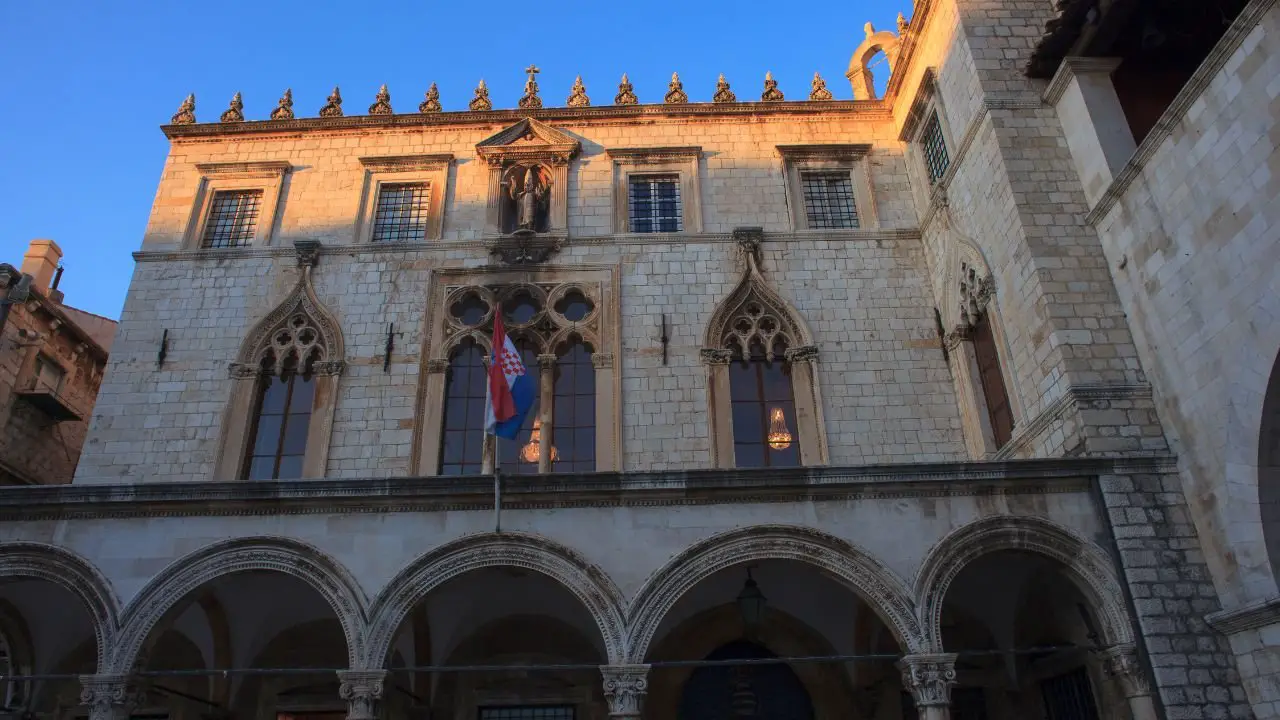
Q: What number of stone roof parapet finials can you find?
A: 14